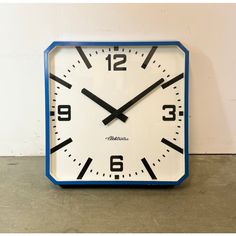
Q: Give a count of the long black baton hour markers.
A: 8